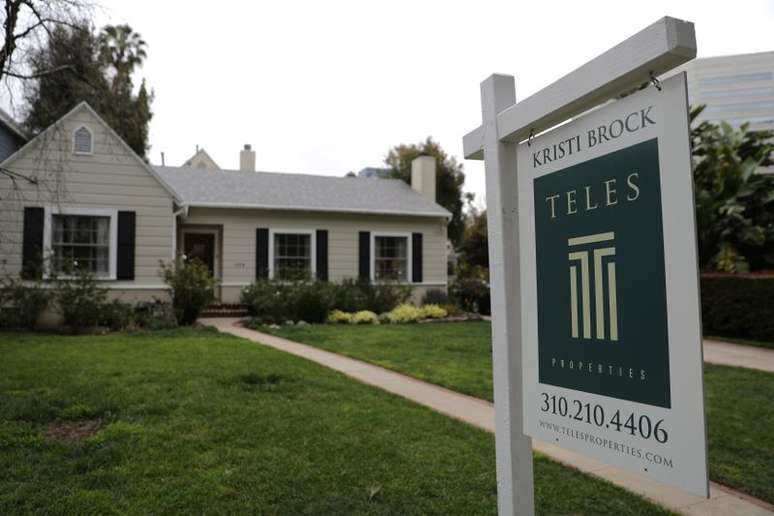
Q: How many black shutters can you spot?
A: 6